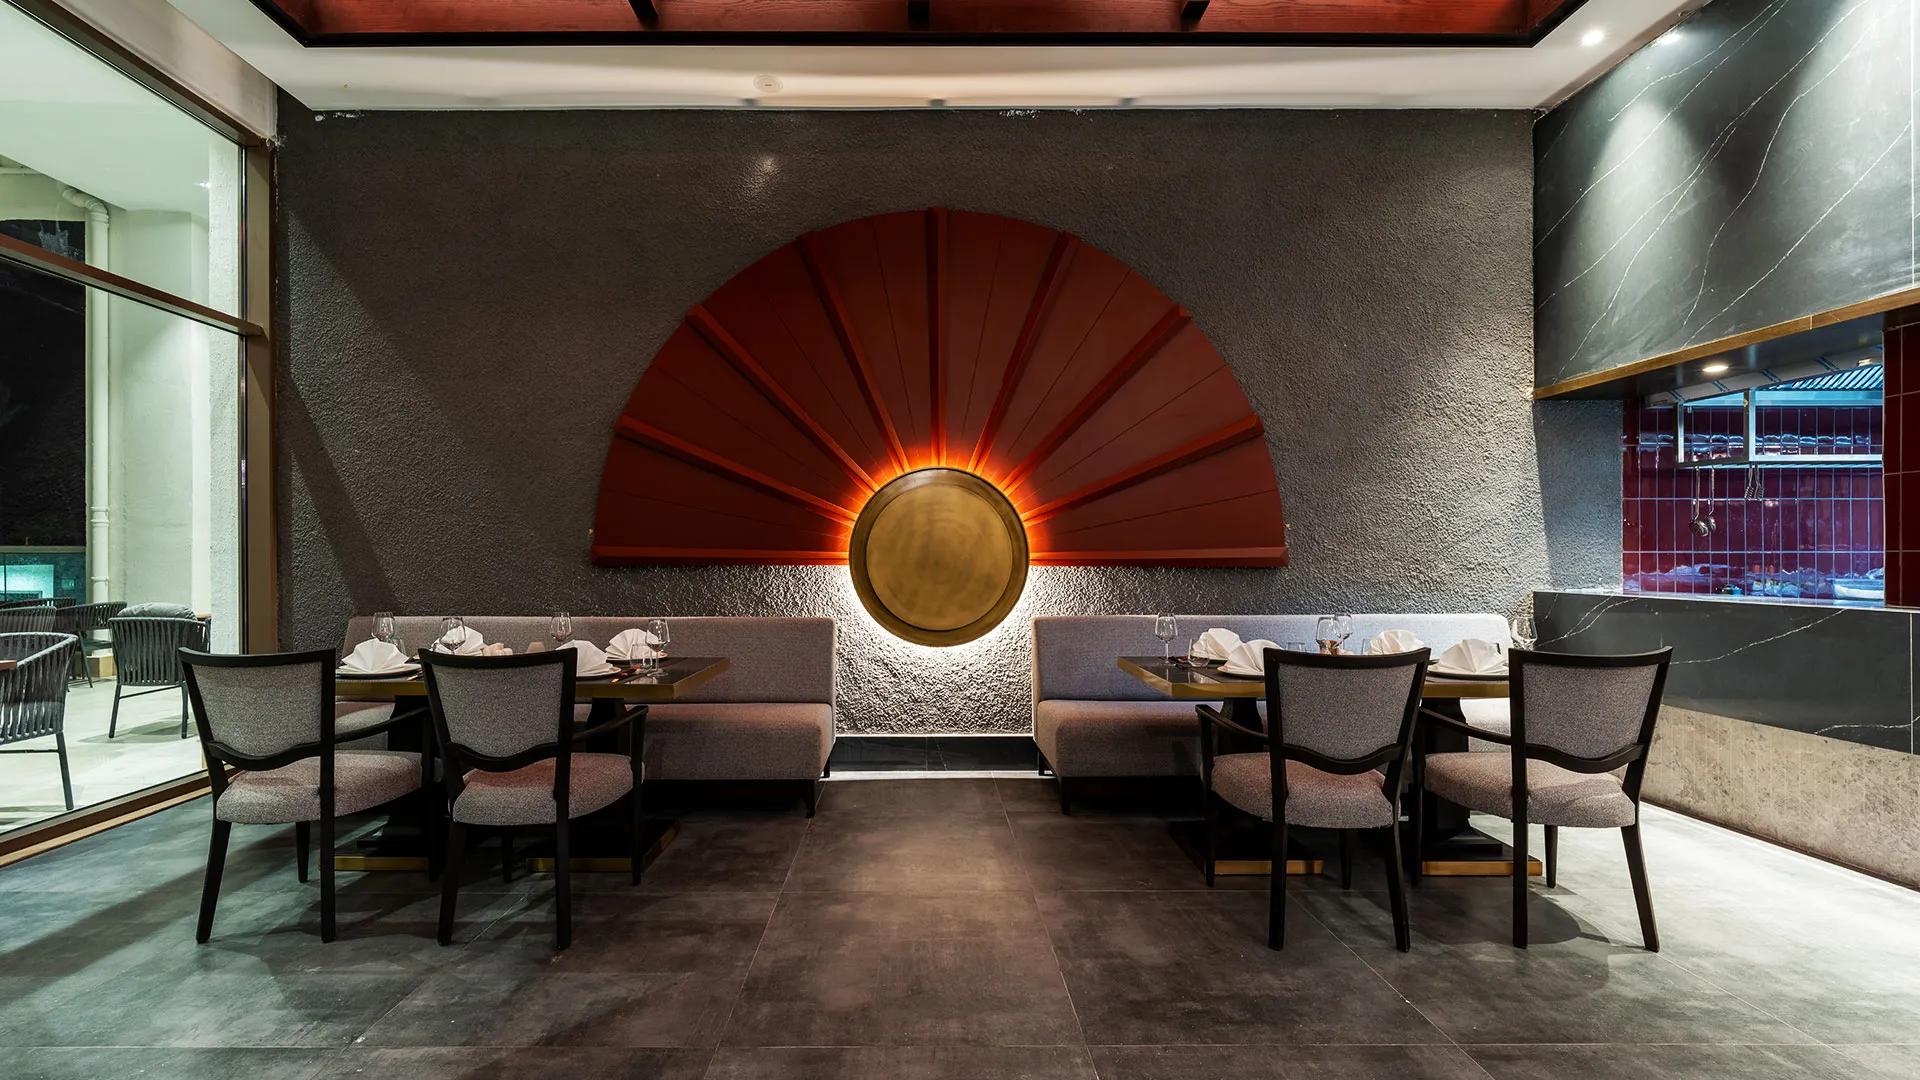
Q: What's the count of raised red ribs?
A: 9